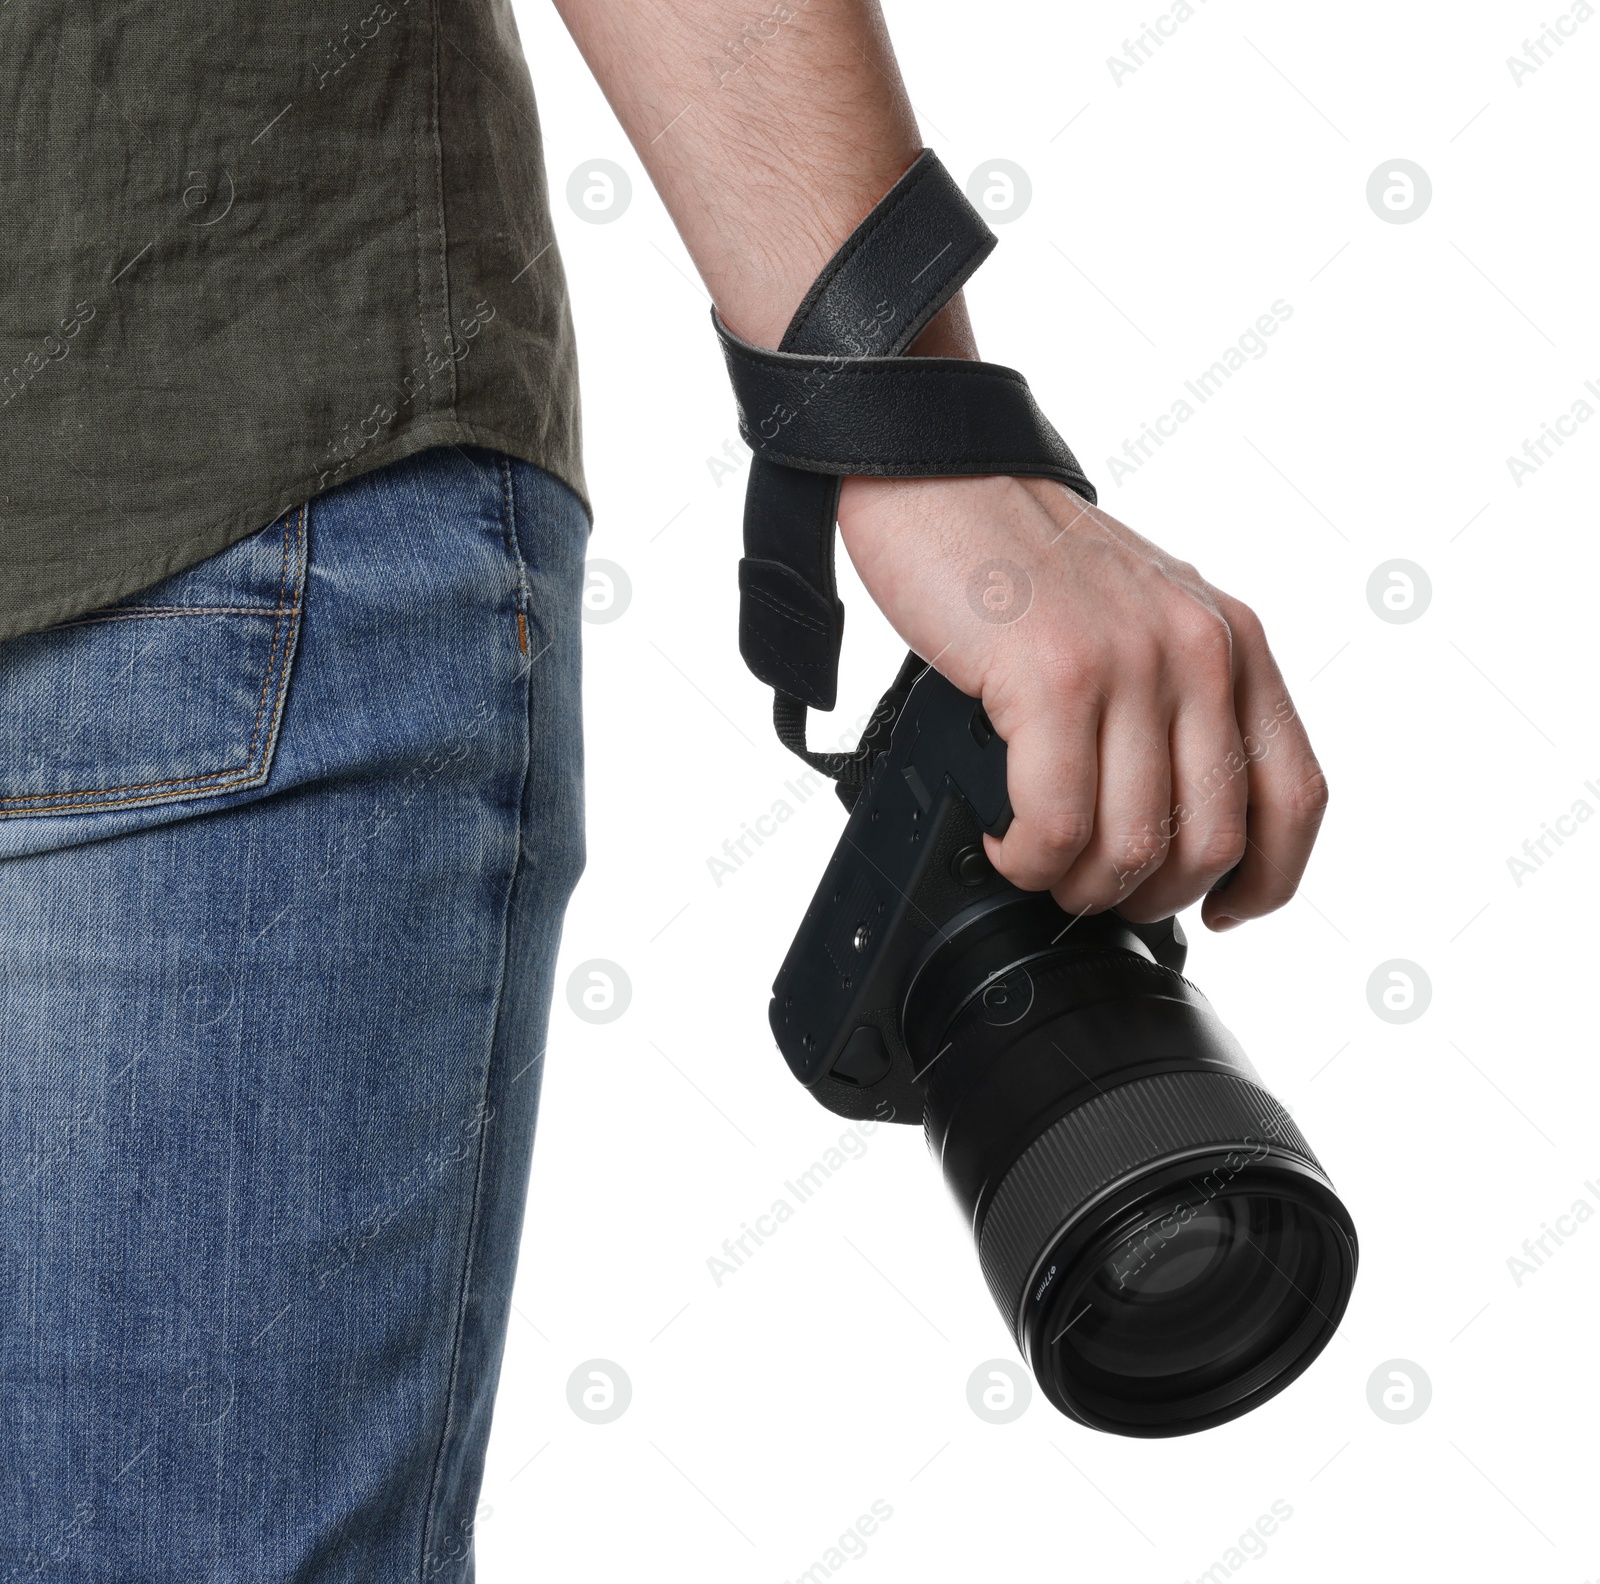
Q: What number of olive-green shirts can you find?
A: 1